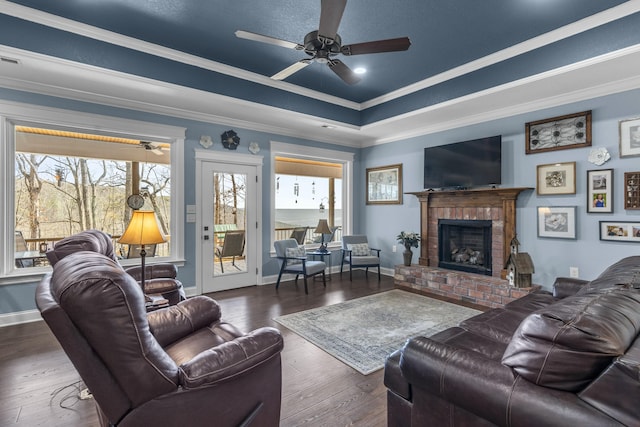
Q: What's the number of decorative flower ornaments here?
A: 4